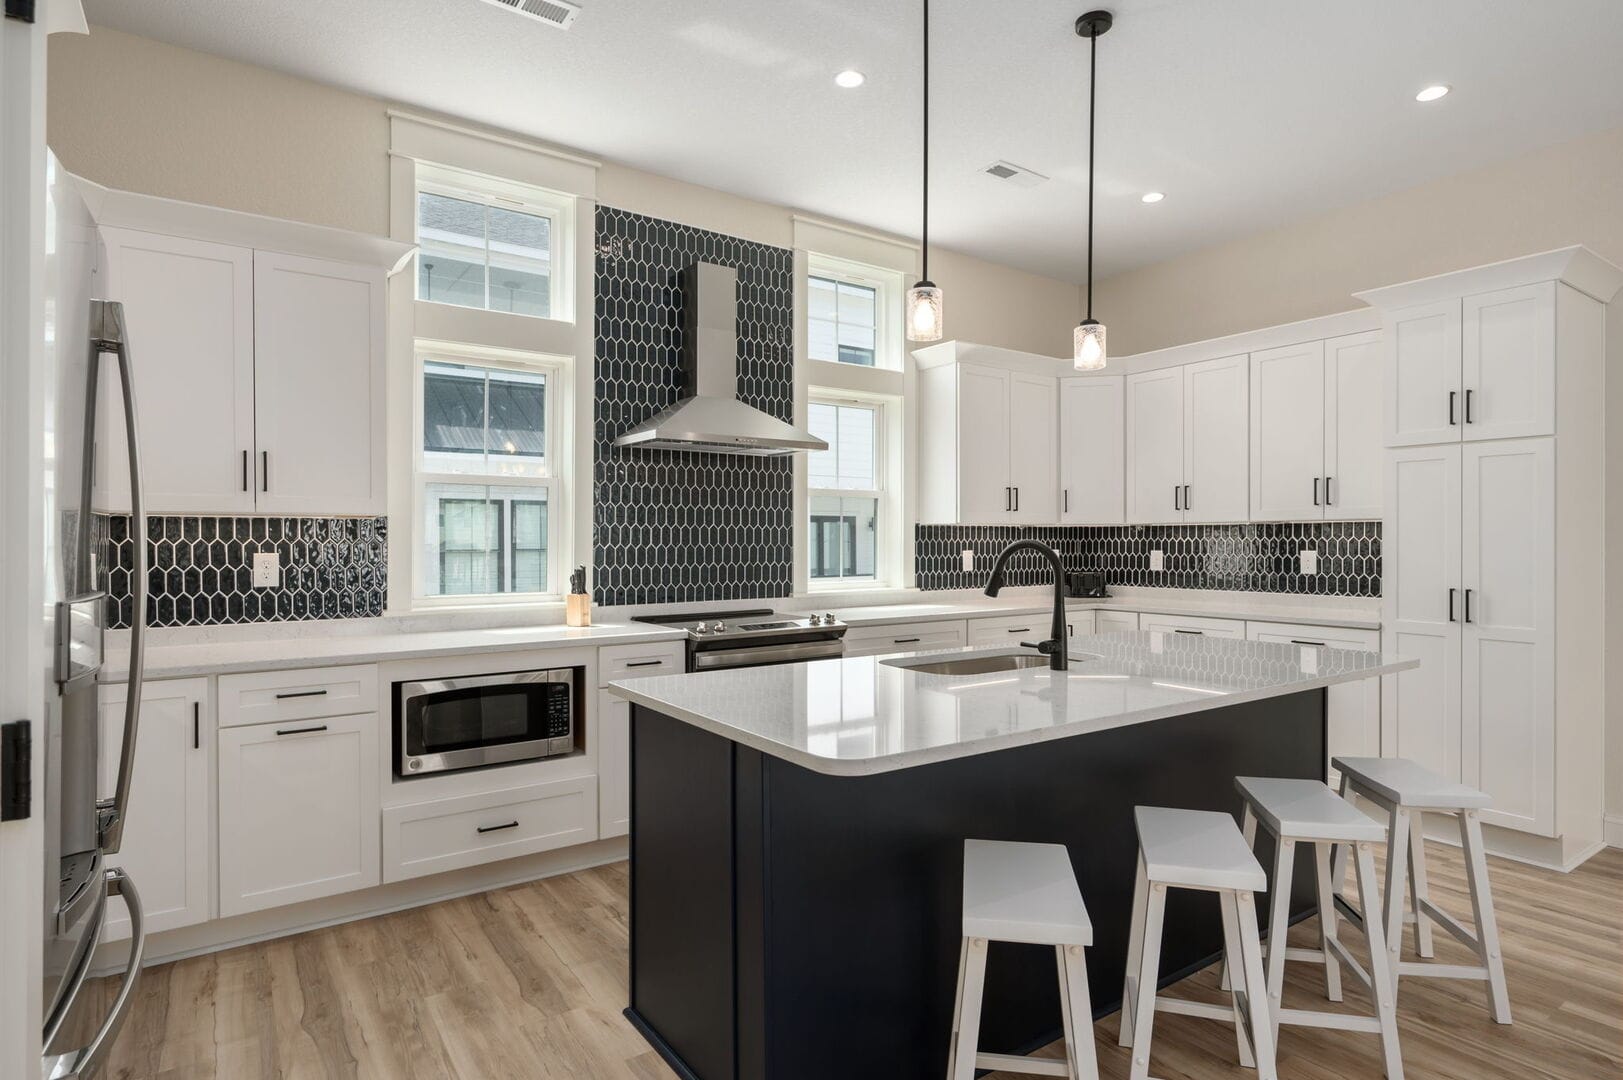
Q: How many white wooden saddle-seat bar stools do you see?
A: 4